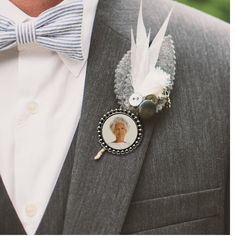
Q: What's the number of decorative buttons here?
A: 3